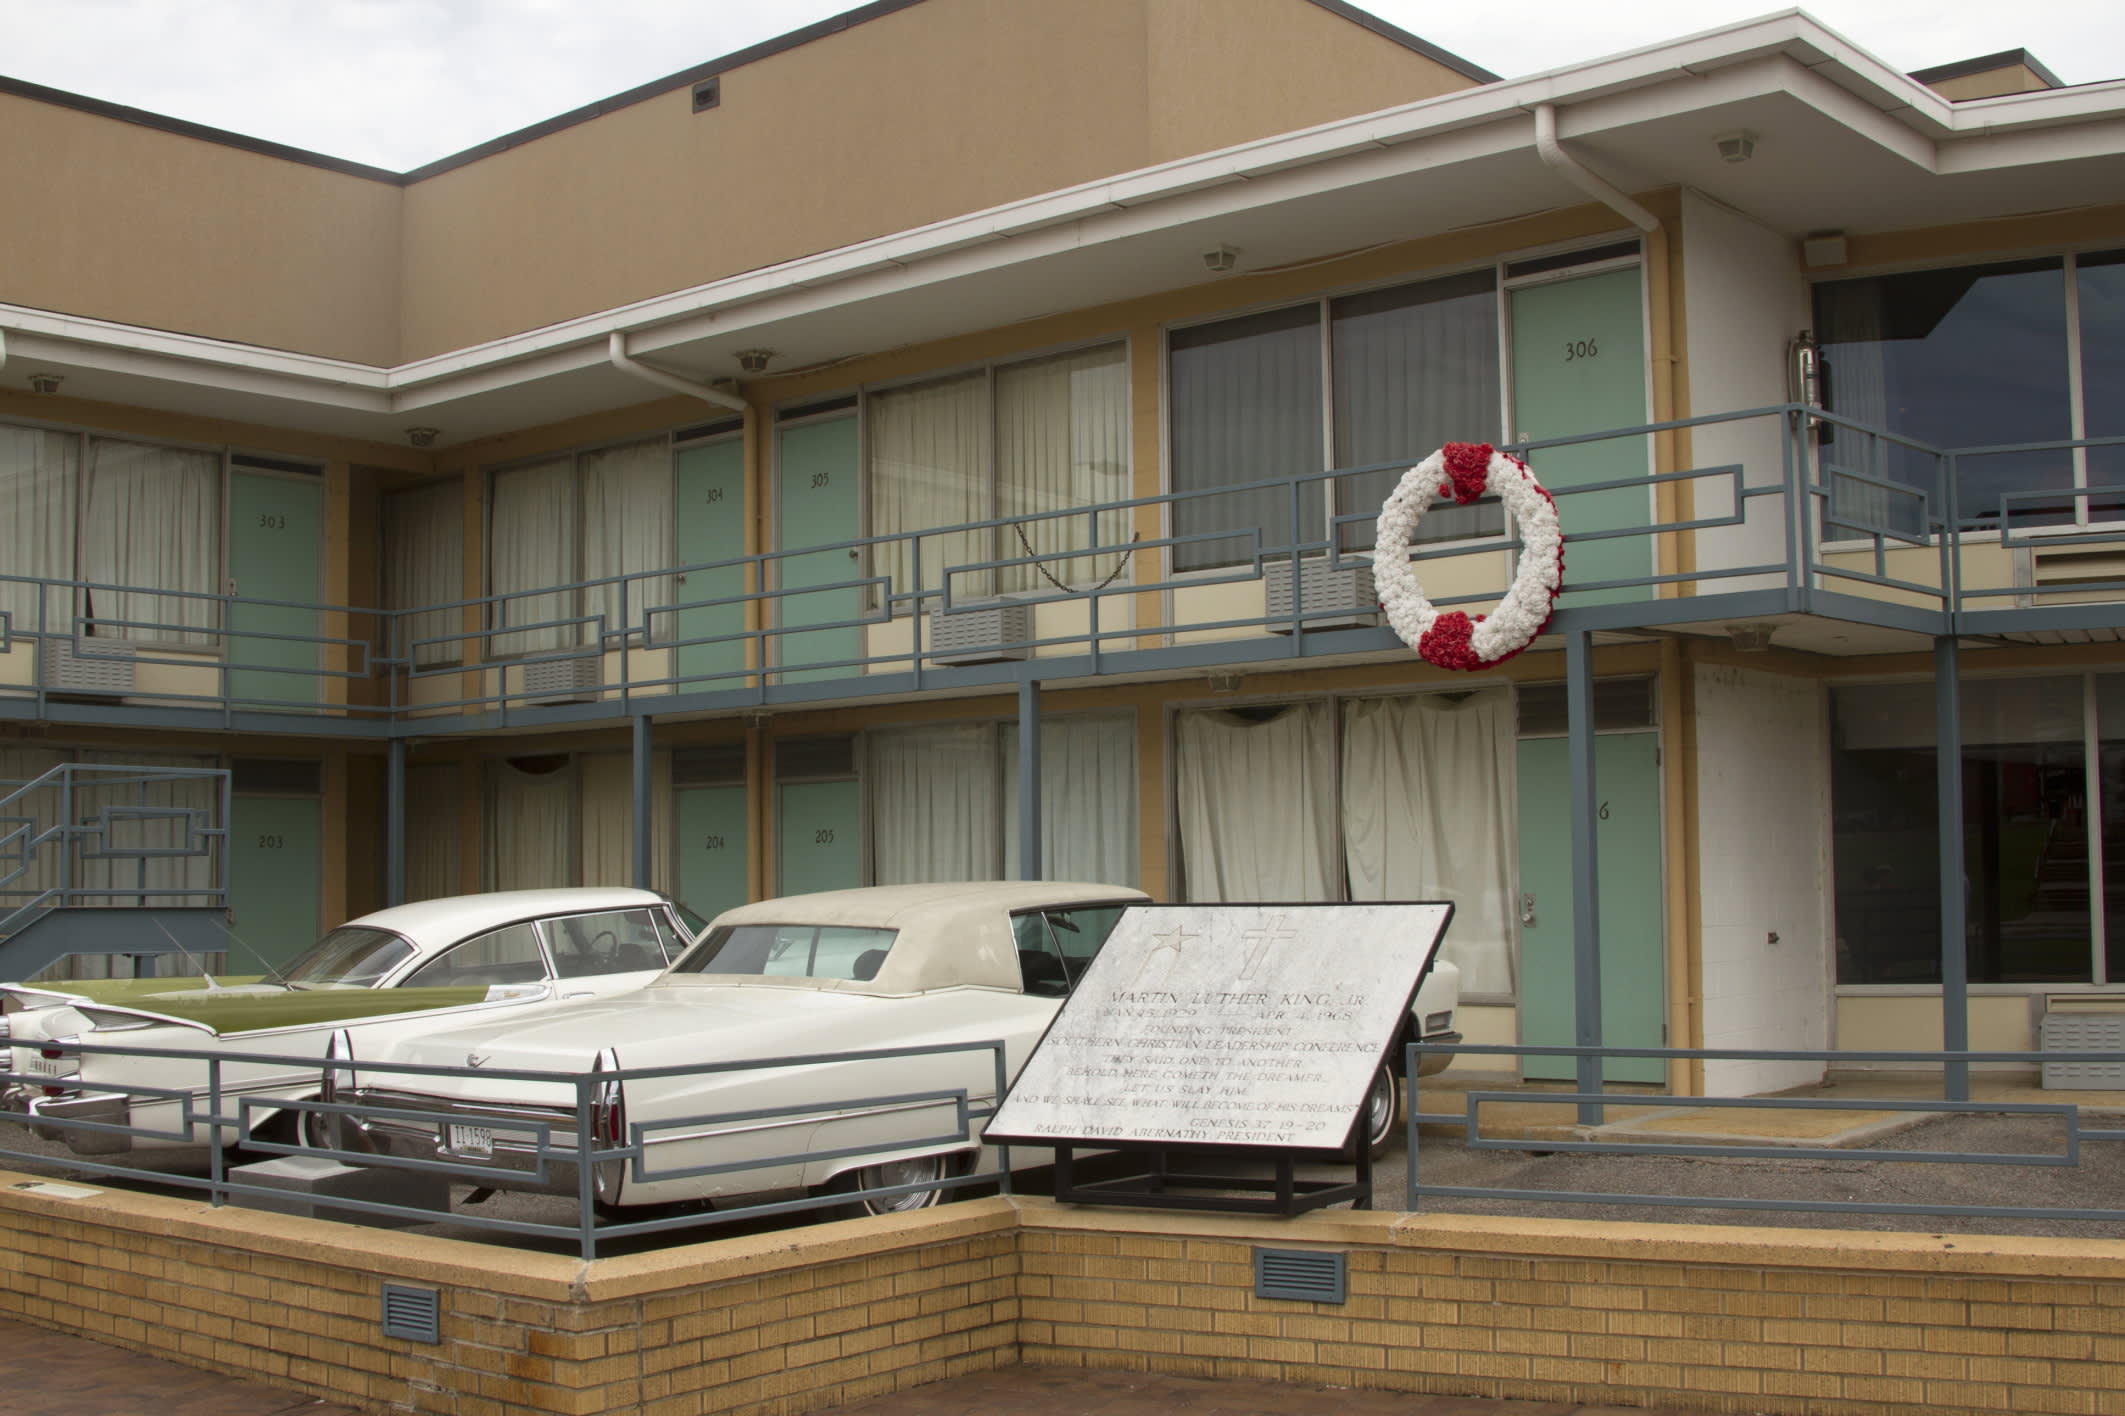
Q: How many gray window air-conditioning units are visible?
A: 5